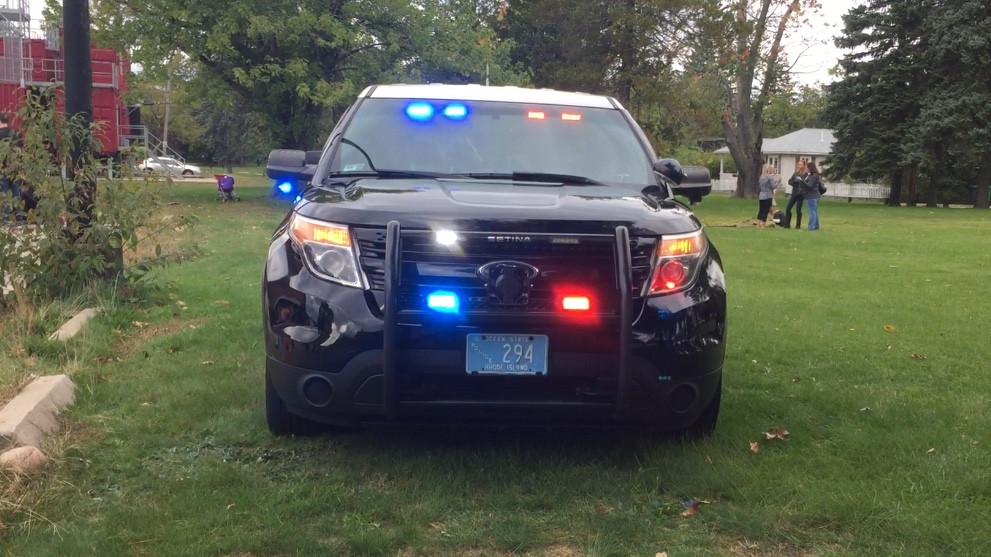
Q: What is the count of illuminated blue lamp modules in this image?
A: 4